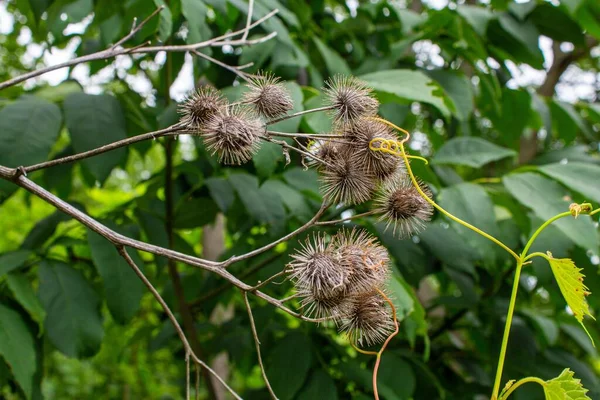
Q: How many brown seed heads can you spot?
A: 12